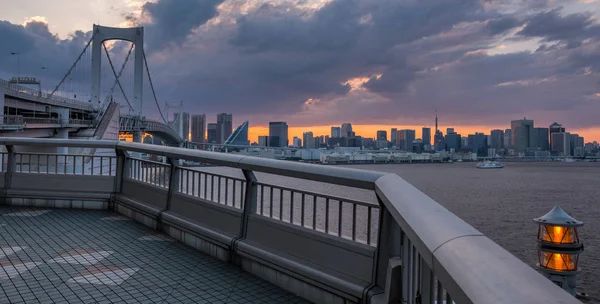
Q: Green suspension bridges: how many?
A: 0